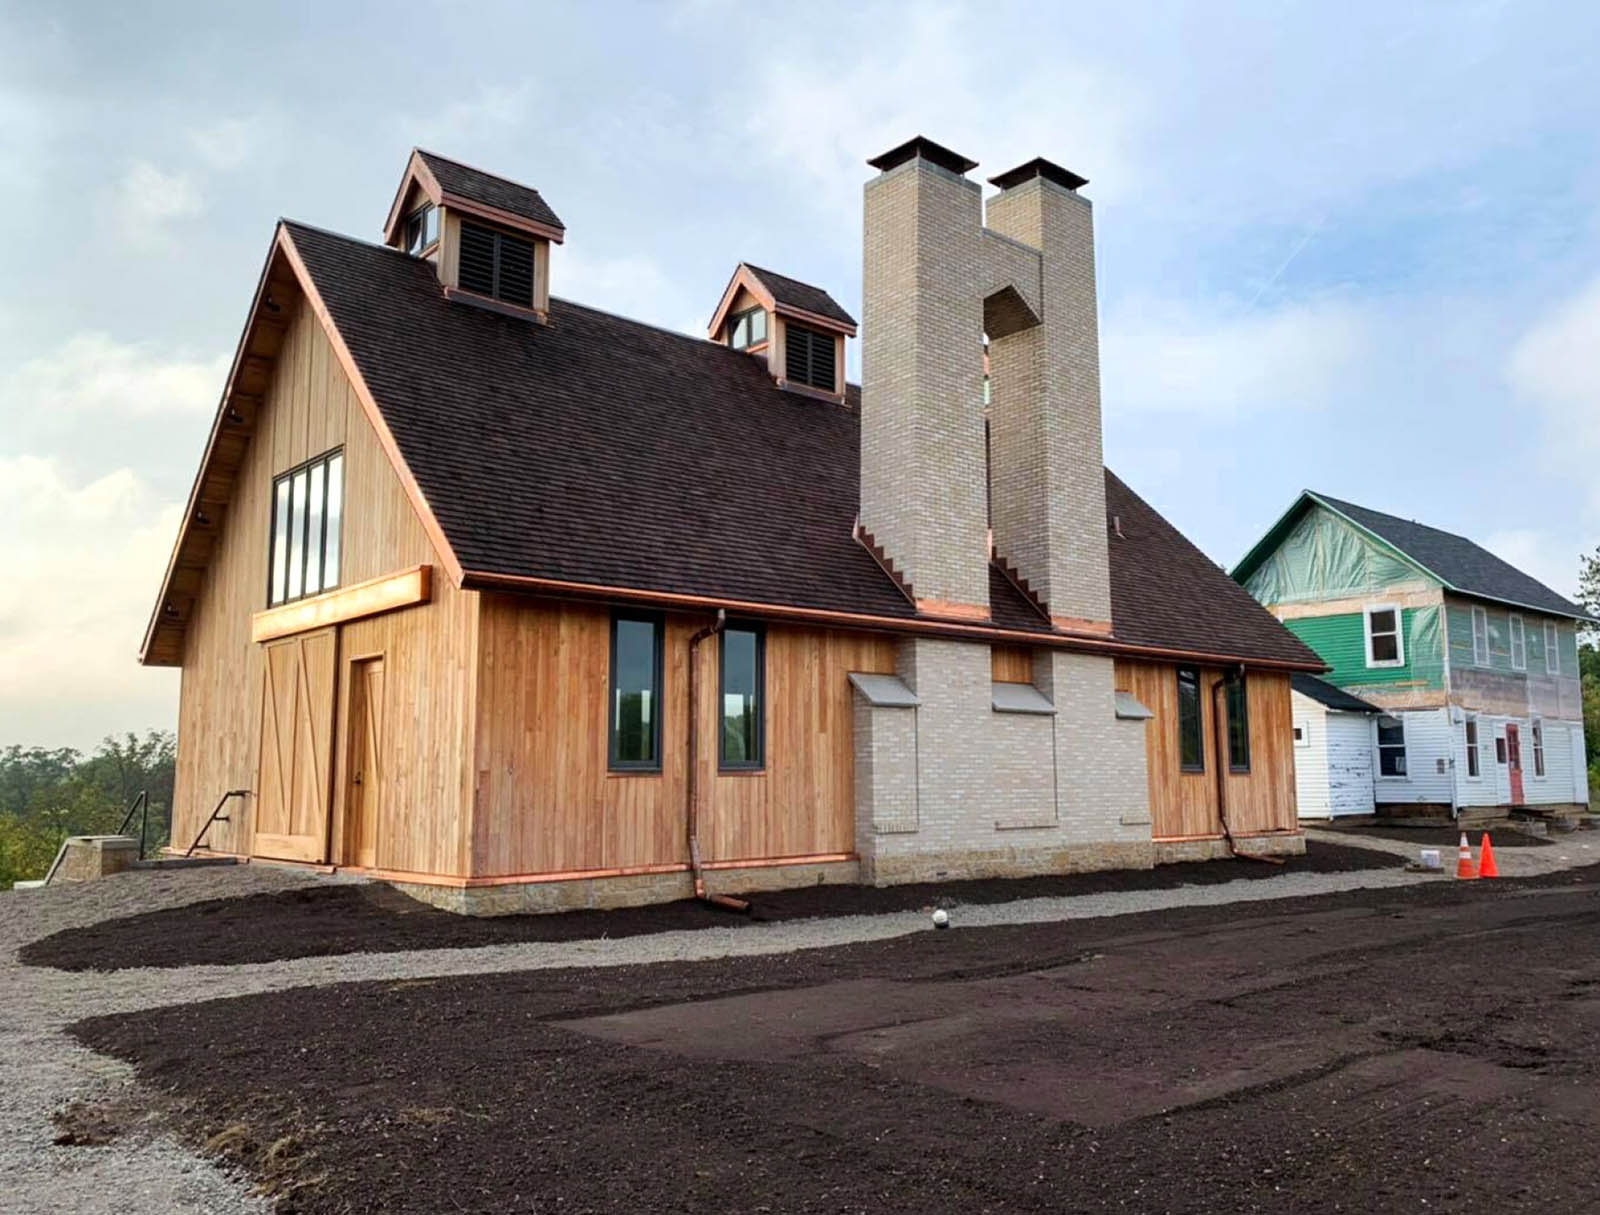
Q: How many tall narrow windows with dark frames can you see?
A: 4